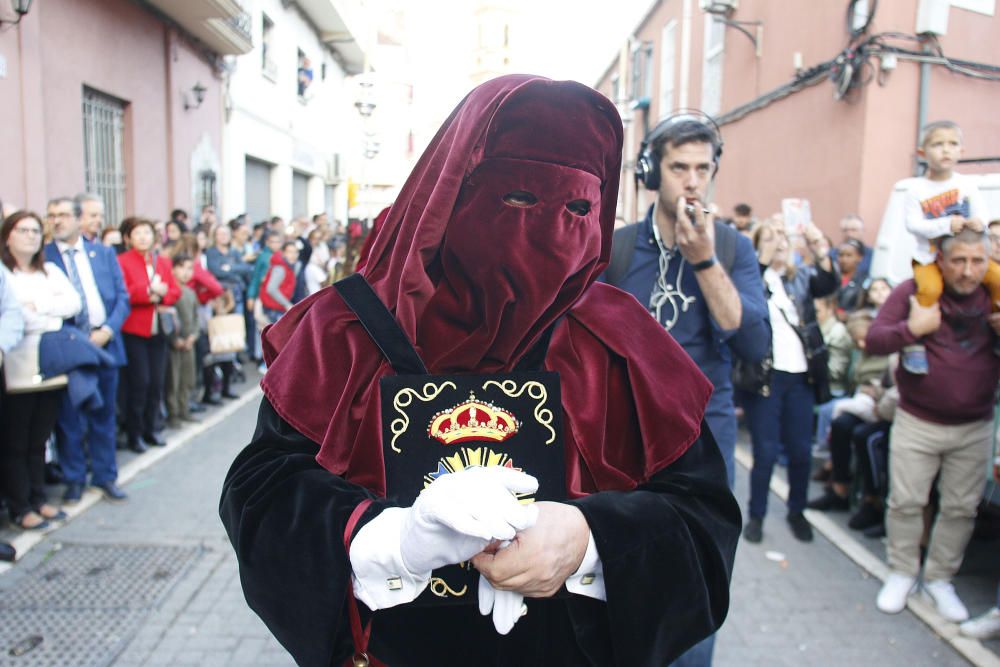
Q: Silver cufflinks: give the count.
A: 2